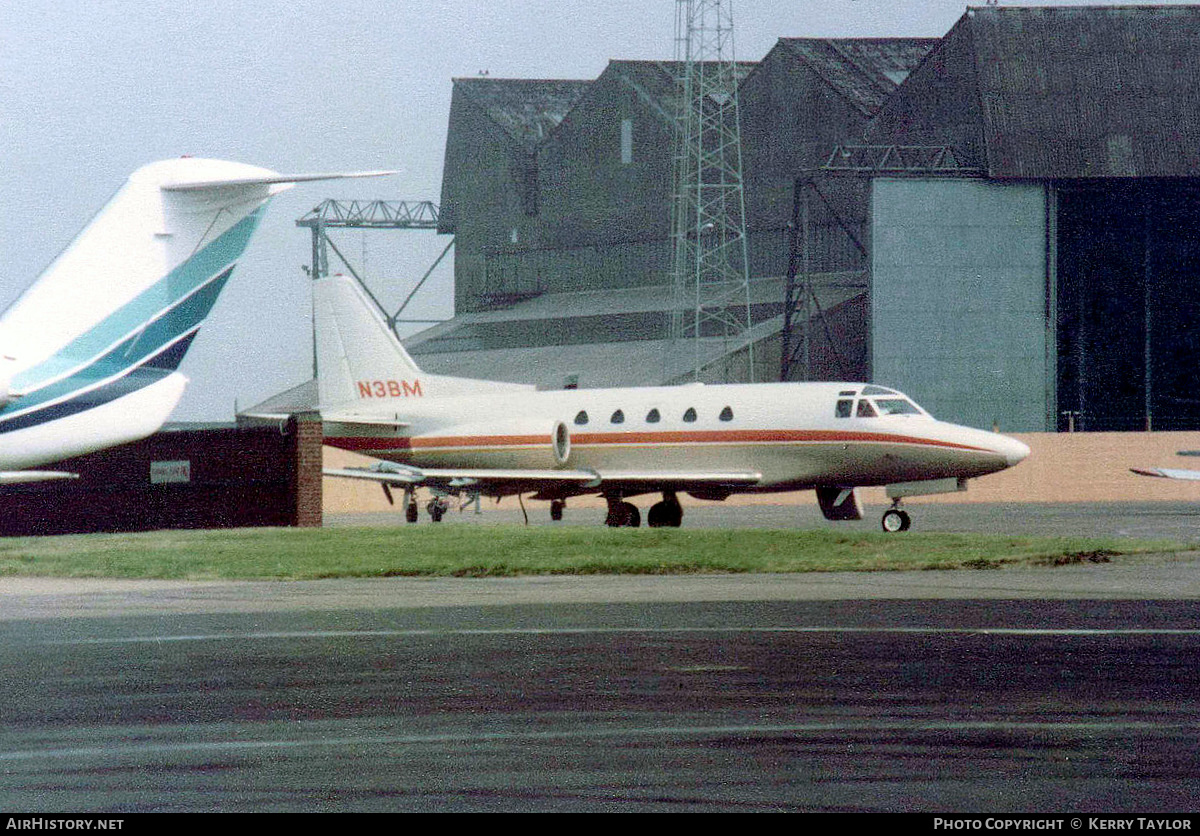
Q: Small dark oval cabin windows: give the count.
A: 5